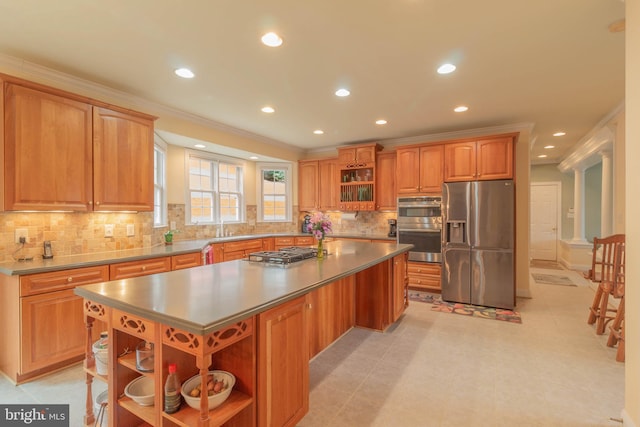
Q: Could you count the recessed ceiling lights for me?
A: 13